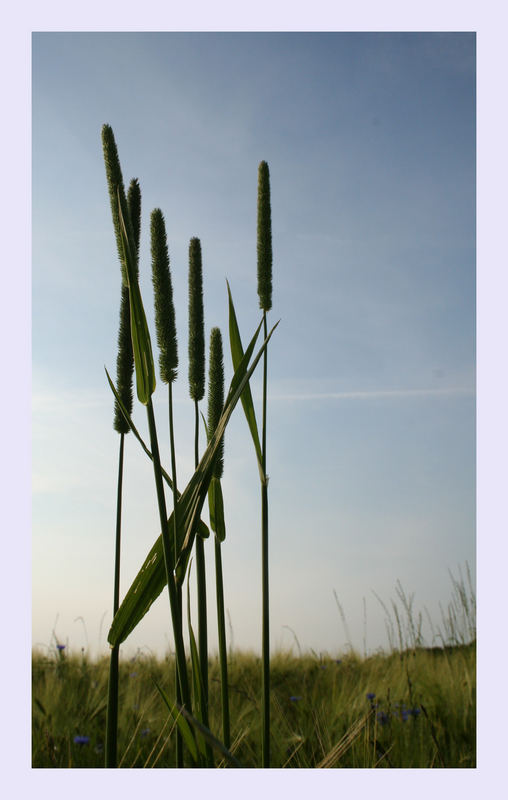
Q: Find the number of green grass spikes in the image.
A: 6